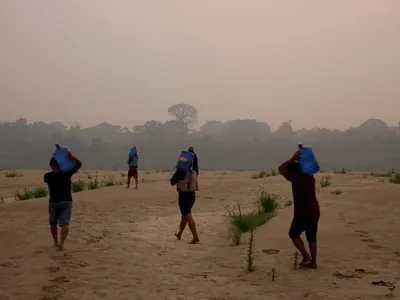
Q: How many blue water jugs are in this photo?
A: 4